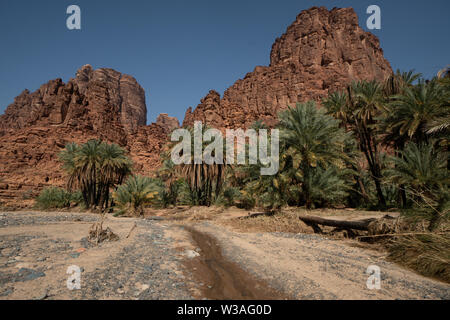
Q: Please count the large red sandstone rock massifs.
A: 2